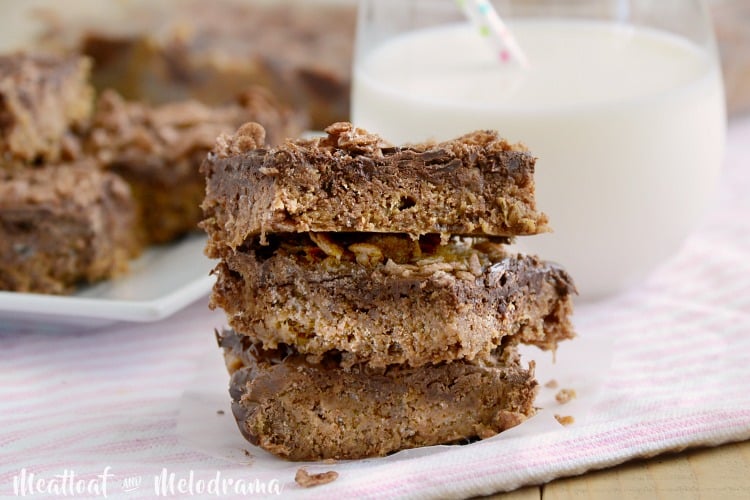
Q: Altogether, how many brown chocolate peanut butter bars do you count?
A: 6